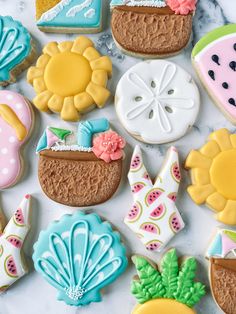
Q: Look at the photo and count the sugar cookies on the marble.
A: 14